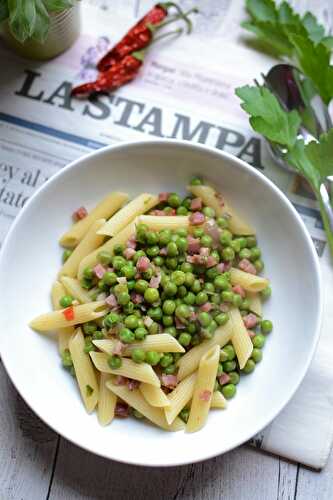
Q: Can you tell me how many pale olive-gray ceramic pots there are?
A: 1